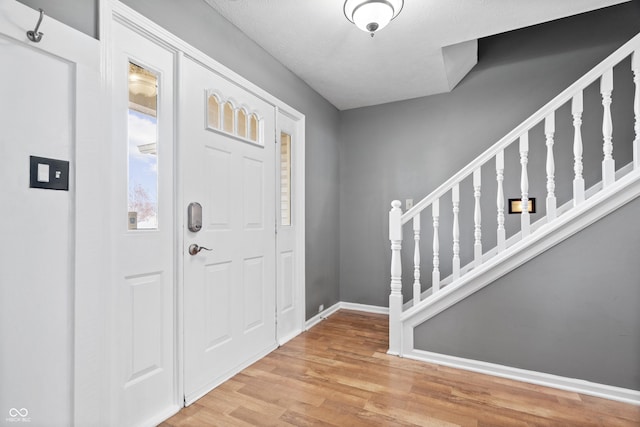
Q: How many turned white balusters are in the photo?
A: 10